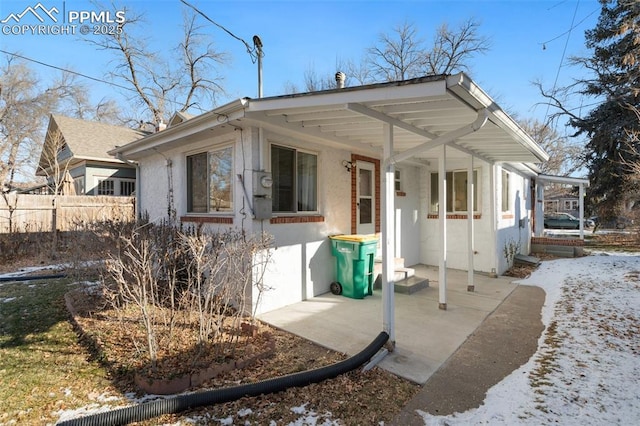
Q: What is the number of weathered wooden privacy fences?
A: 1